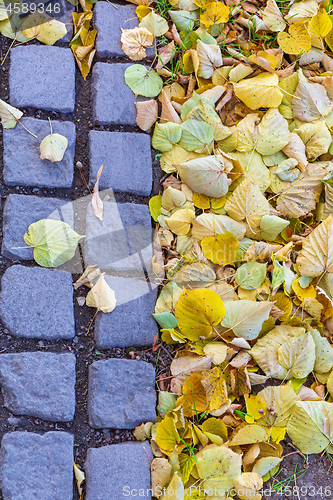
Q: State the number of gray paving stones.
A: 14